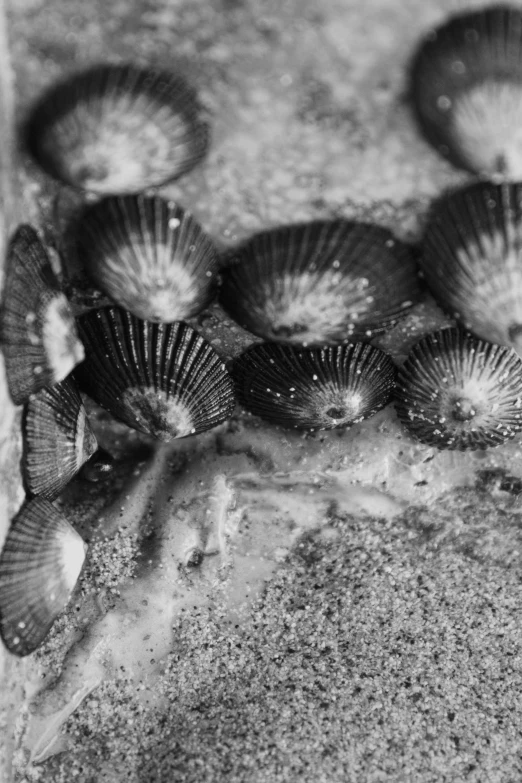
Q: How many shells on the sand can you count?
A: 11